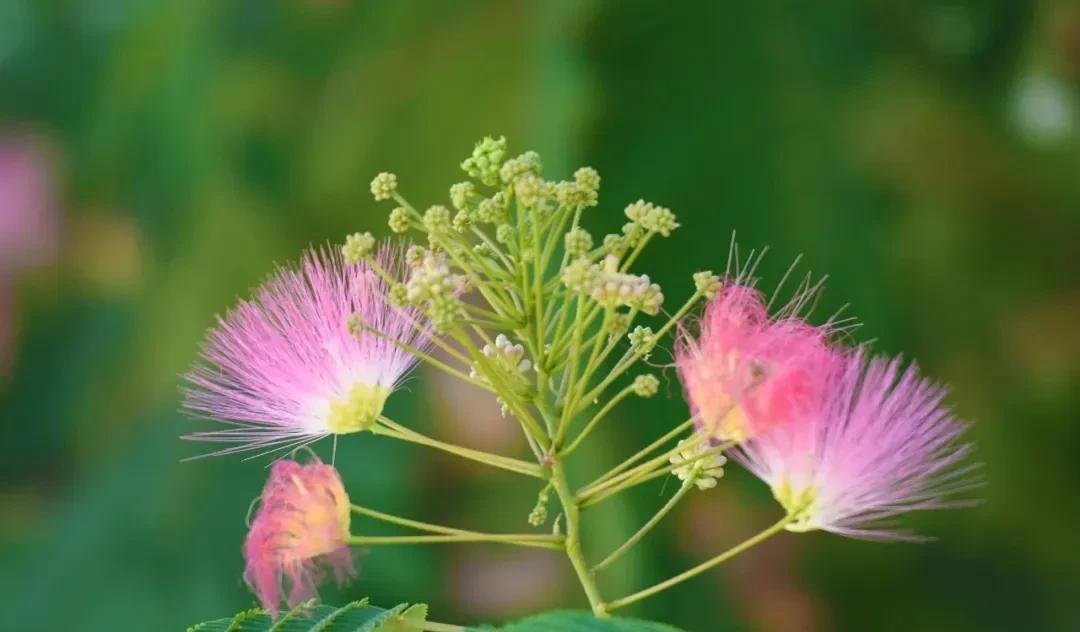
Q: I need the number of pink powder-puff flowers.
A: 4